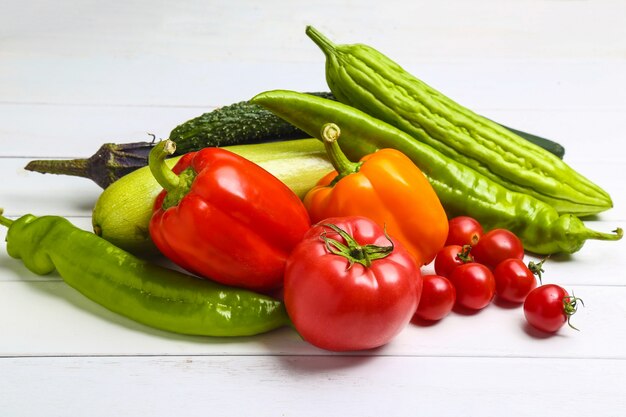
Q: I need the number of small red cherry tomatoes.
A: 7